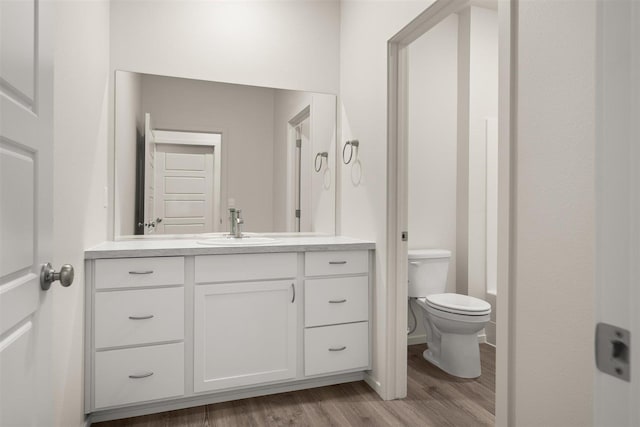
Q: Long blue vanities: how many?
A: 0